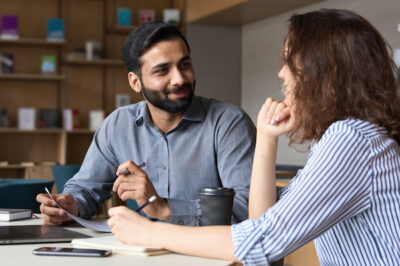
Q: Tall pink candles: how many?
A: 0